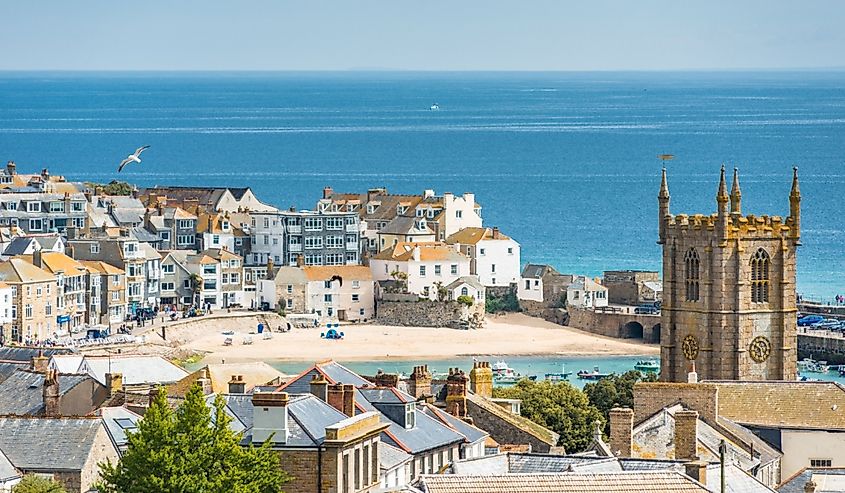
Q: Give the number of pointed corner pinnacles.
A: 4